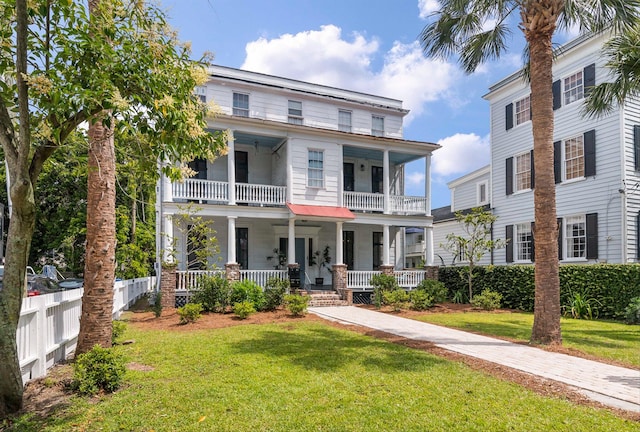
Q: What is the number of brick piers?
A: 6